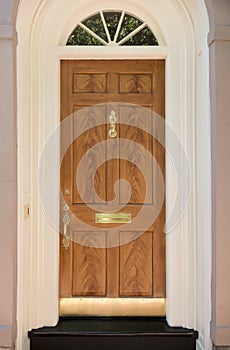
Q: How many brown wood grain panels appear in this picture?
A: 6